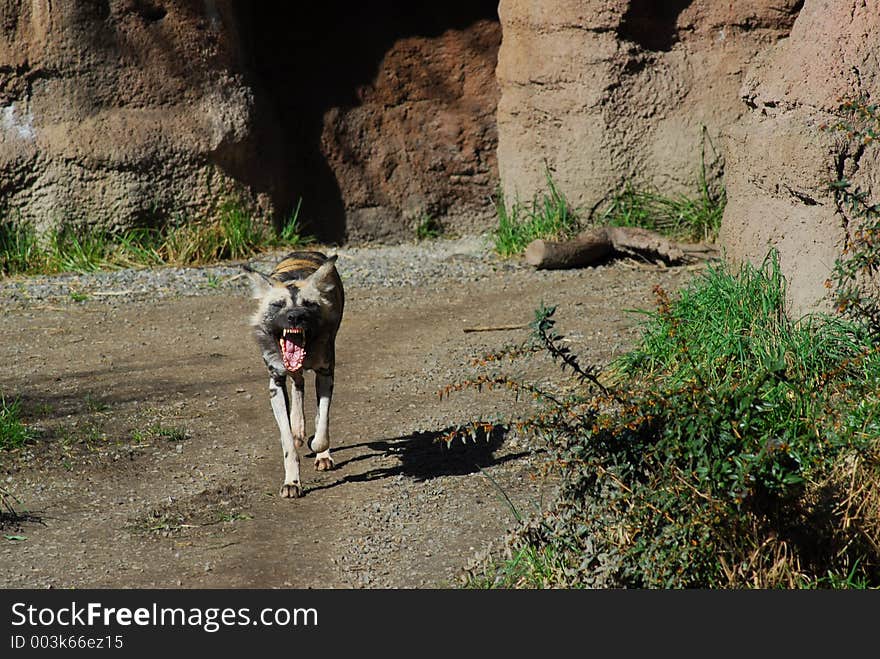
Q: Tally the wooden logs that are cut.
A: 1